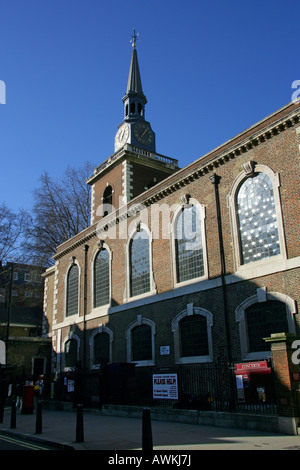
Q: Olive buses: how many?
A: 0